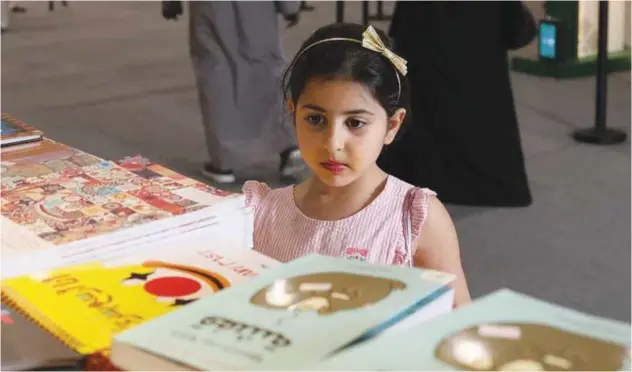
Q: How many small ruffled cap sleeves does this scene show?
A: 2